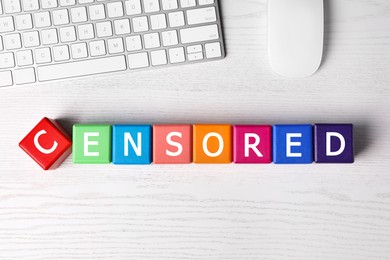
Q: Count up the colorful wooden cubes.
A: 8